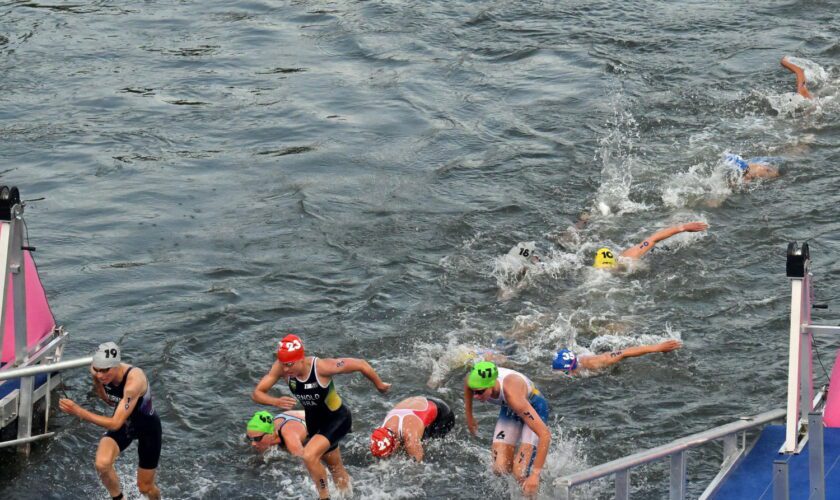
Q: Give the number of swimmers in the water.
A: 11